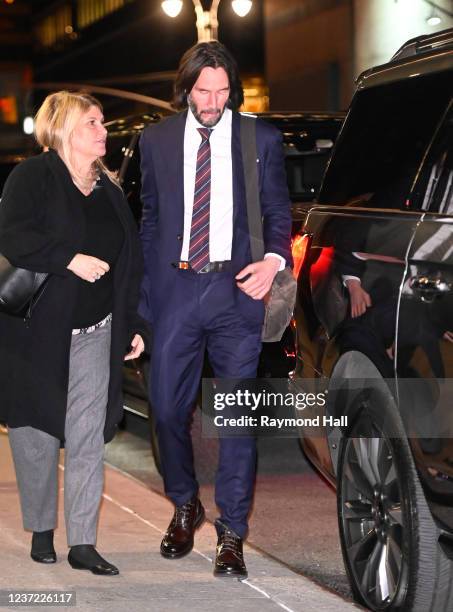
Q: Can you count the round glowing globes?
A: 2